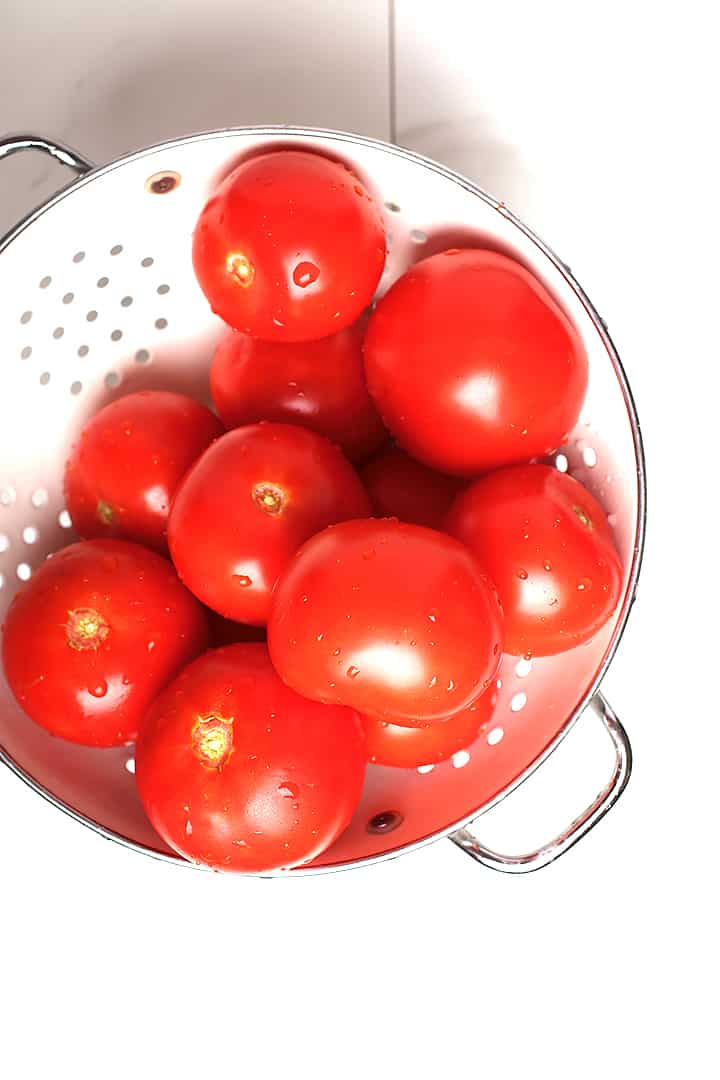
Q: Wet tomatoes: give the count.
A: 11